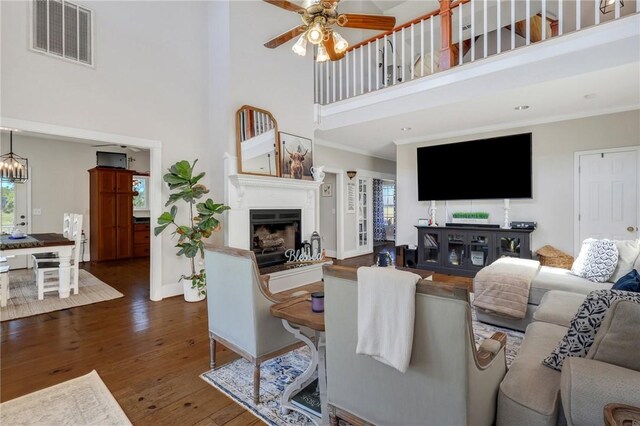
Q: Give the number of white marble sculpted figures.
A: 0